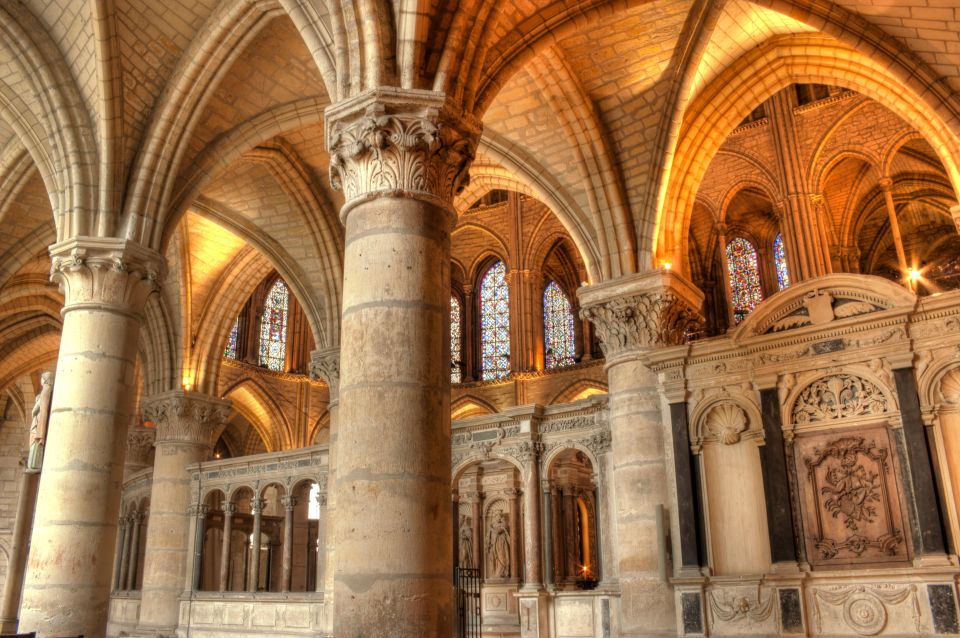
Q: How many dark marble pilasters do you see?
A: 3